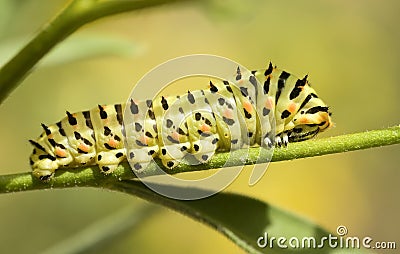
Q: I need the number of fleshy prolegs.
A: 5